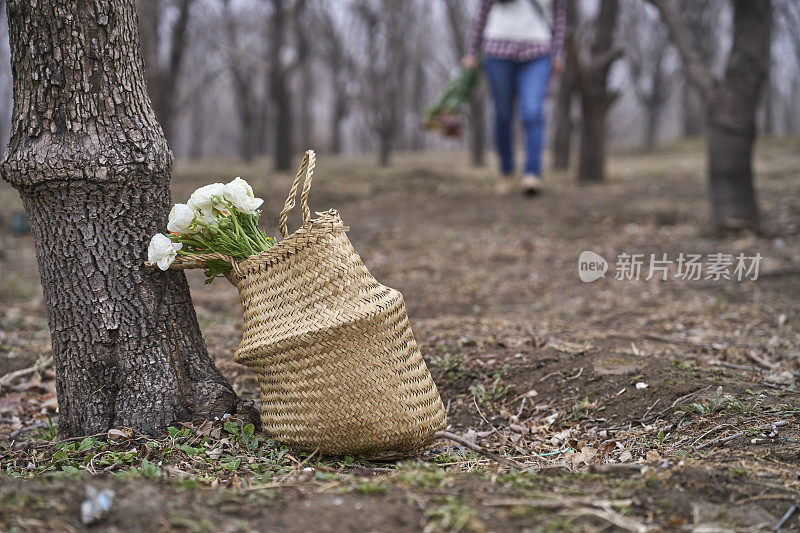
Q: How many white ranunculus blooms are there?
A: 4